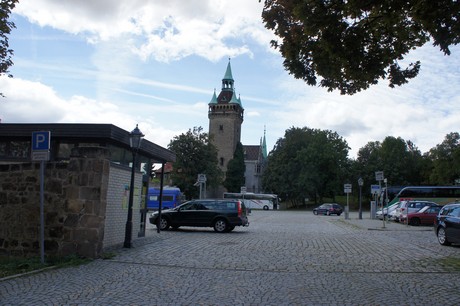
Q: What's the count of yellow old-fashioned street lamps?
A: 0